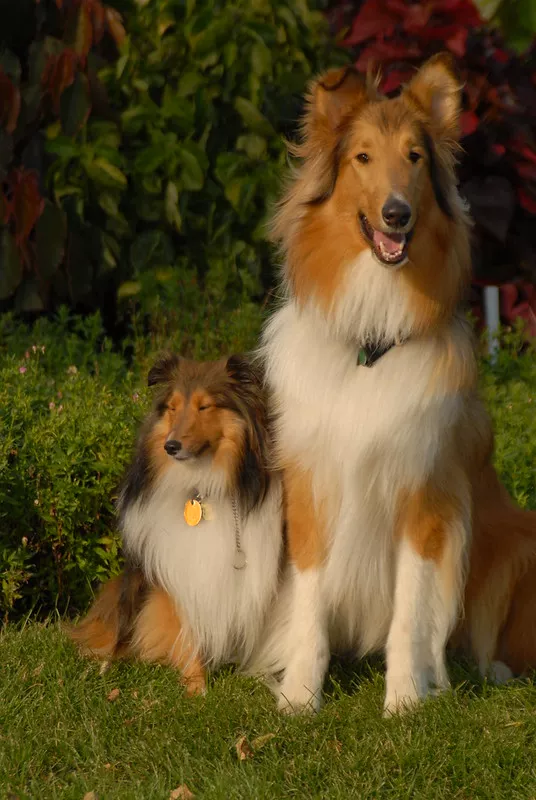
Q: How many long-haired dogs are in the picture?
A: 2